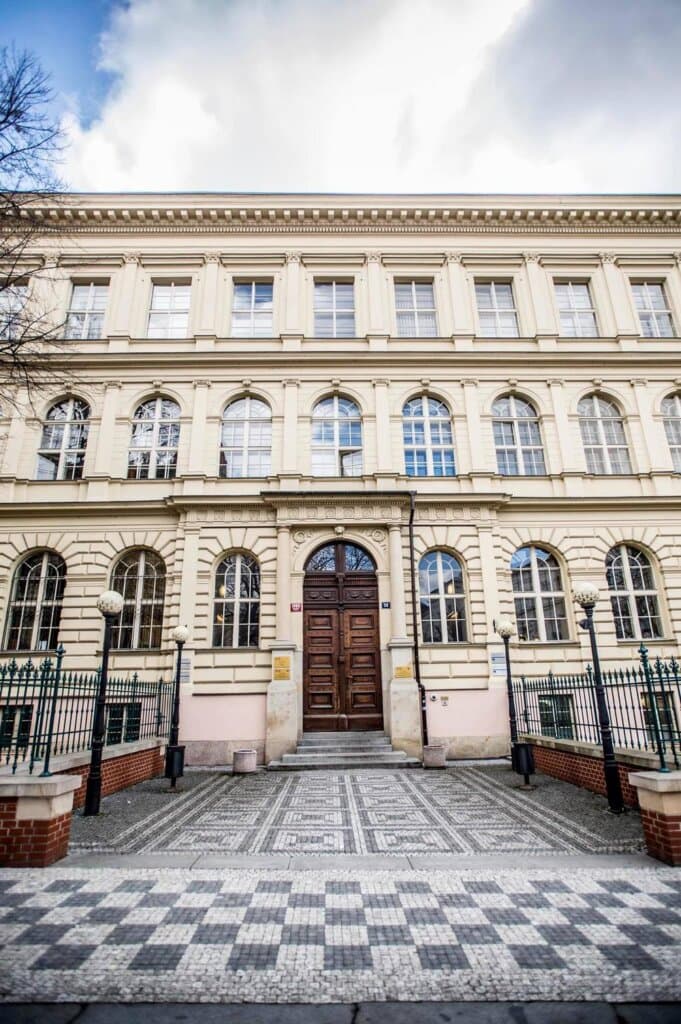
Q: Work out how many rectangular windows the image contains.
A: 13